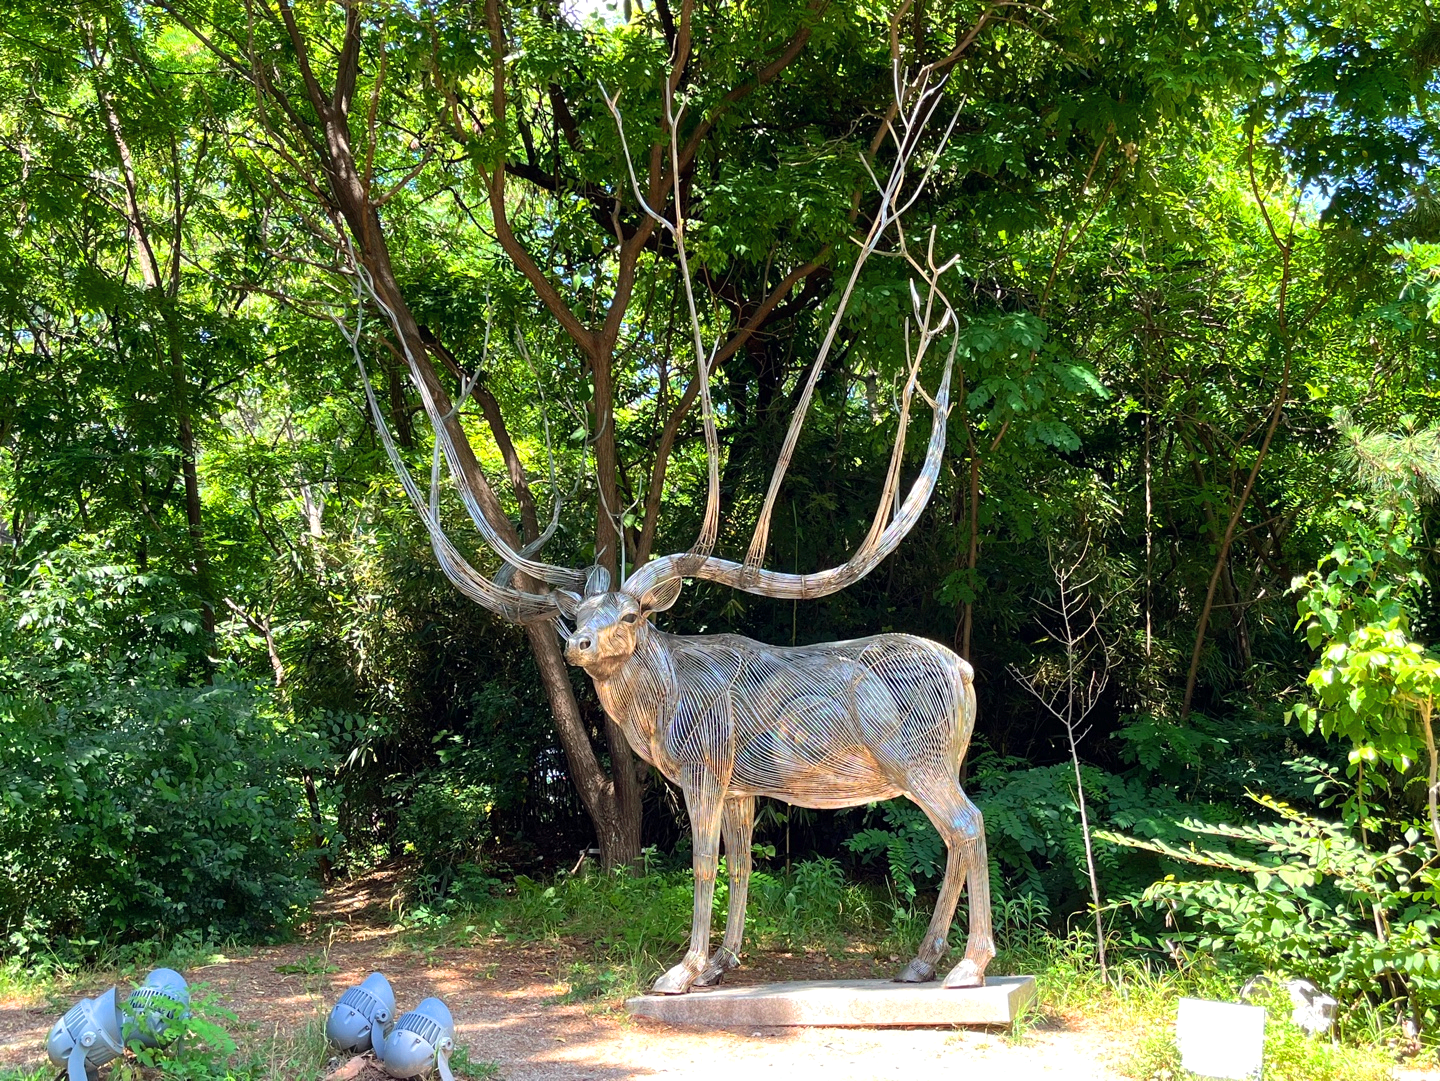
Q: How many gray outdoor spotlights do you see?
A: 4